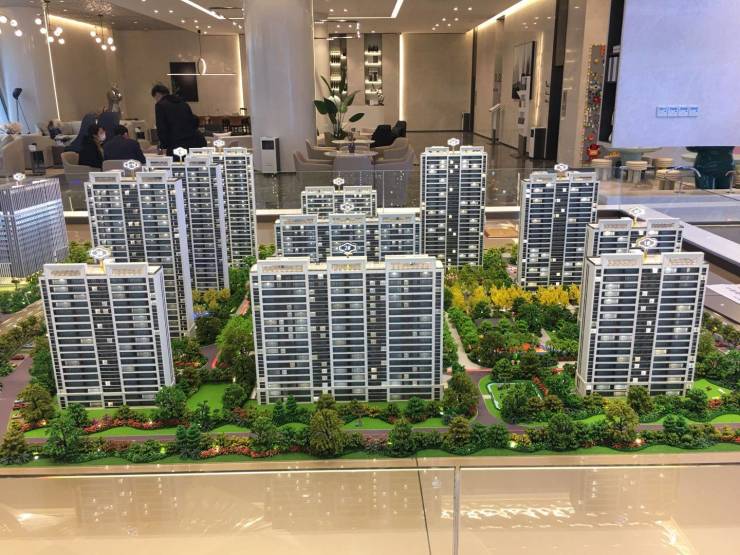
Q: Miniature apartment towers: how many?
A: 11